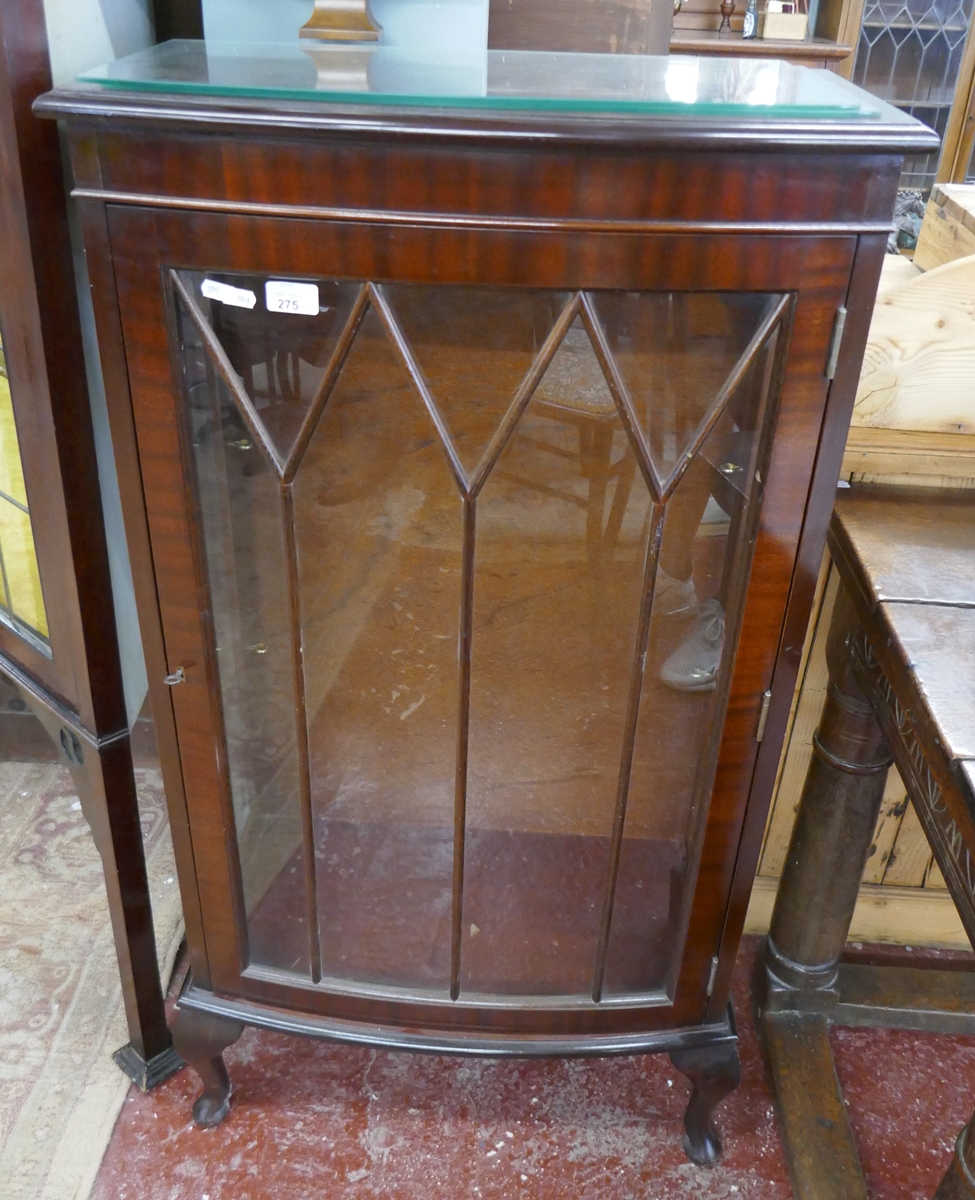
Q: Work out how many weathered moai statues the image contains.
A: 0